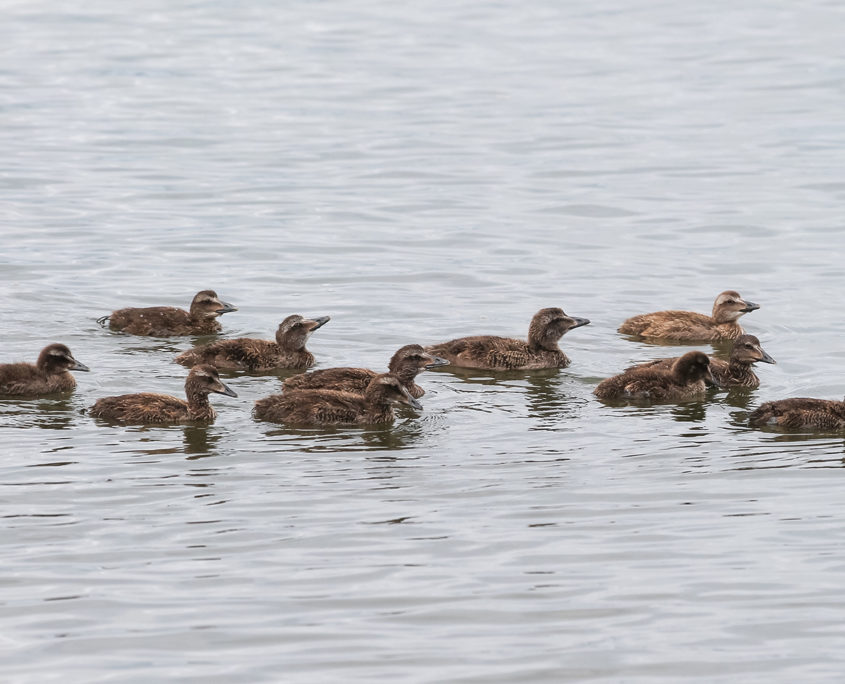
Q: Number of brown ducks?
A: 11